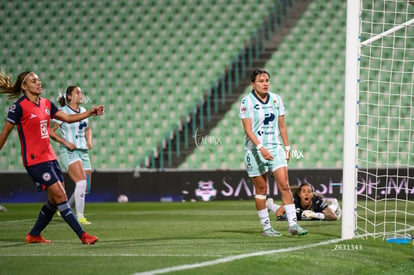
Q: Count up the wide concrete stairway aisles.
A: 1